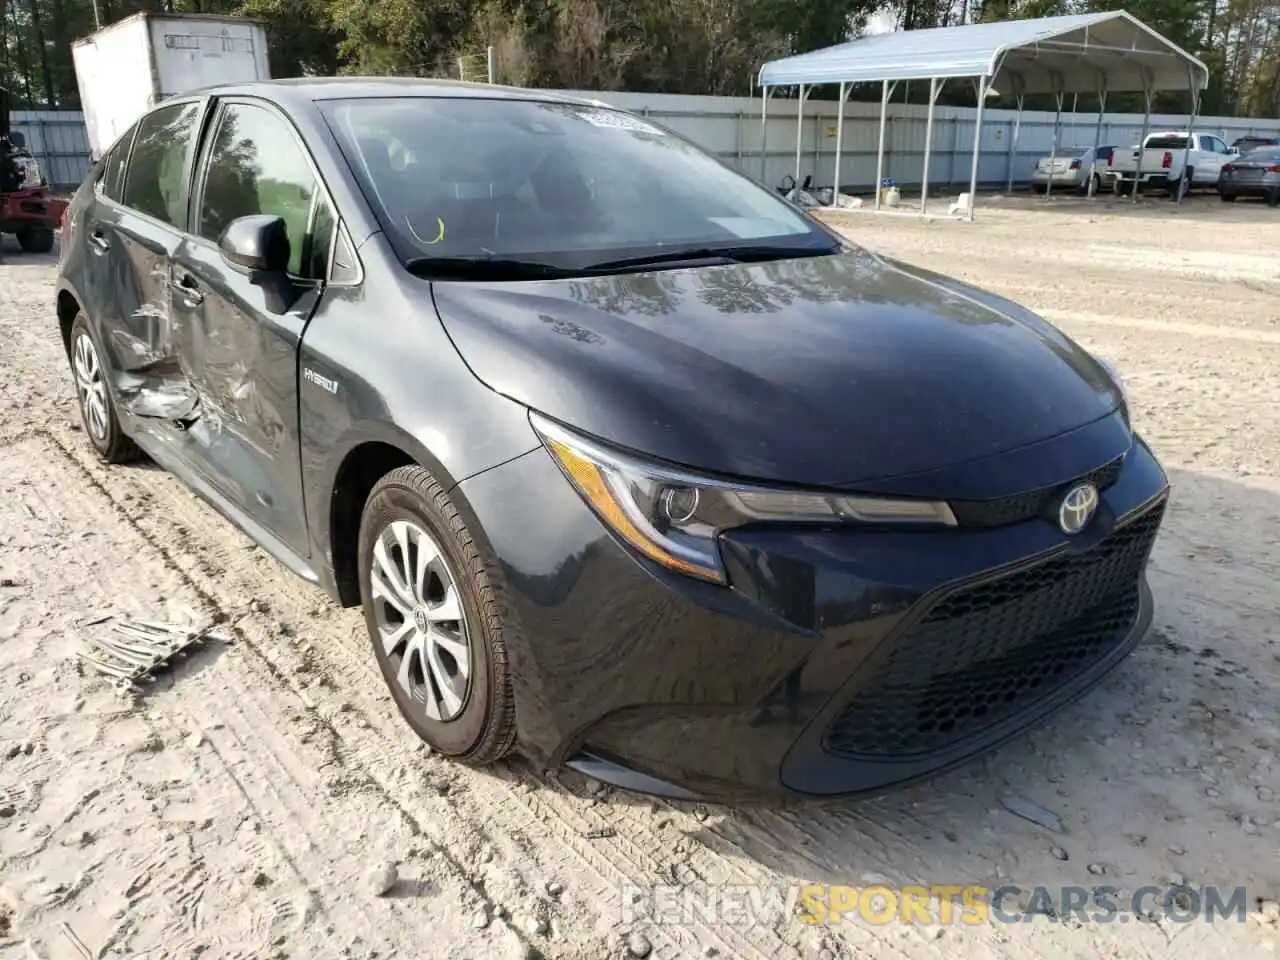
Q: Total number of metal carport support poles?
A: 11